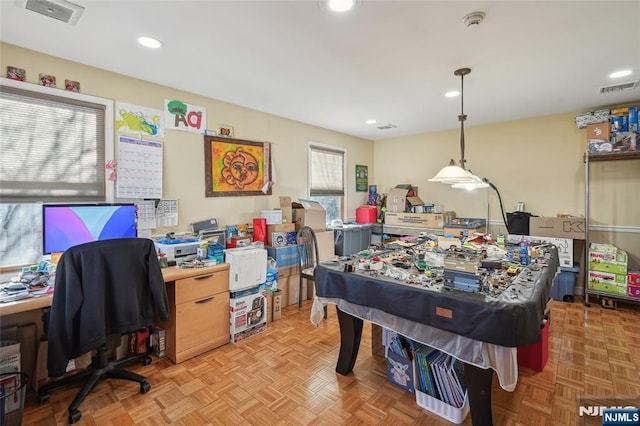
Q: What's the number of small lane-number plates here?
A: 0